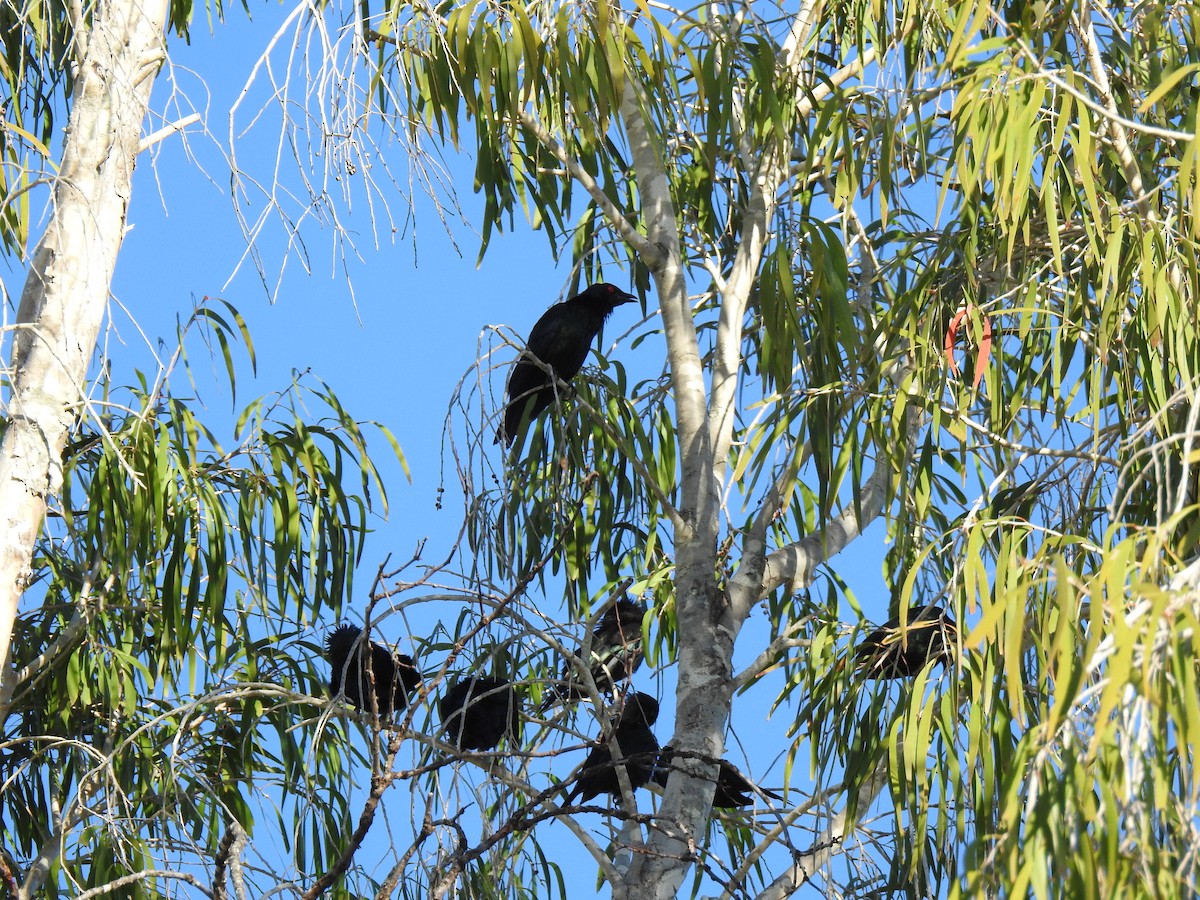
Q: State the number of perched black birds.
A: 7